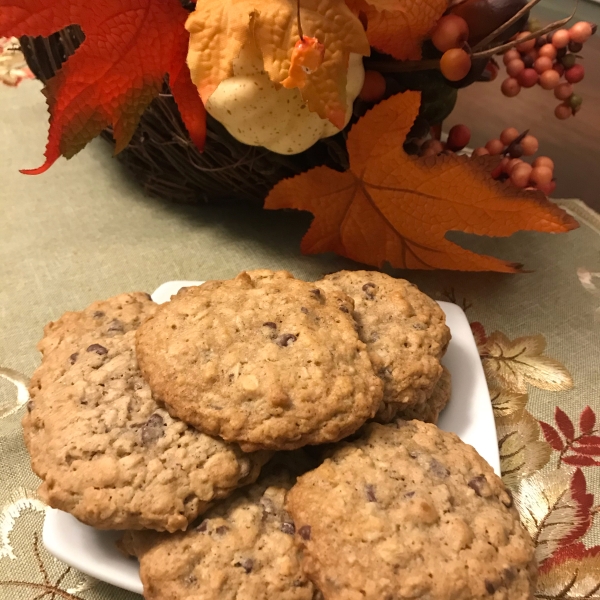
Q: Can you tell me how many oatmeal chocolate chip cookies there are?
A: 6